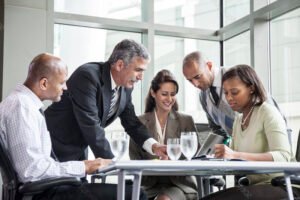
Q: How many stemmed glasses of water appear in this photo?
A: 3